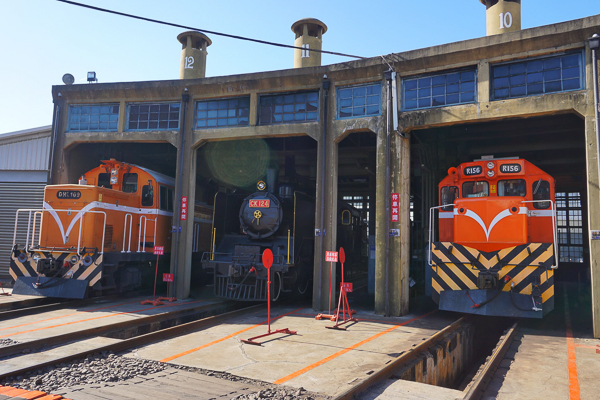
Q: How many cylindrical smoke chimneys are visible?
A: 3